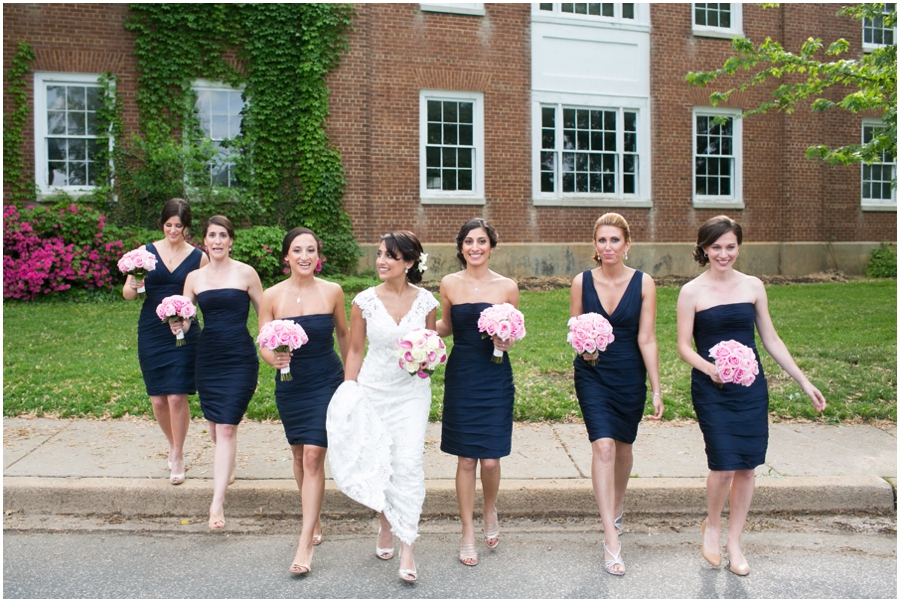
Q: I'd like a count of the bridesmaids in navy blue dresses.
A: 6